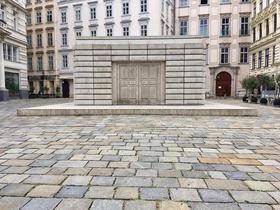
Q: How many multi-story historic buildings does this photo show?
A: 5